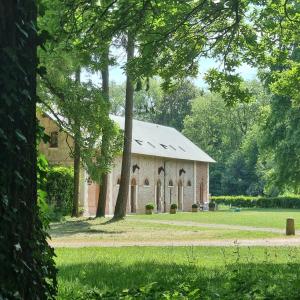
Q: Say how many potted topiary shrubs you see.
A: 4